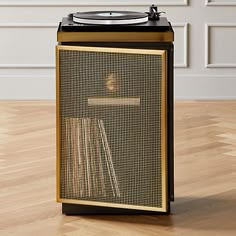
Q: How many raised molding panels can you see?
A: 4